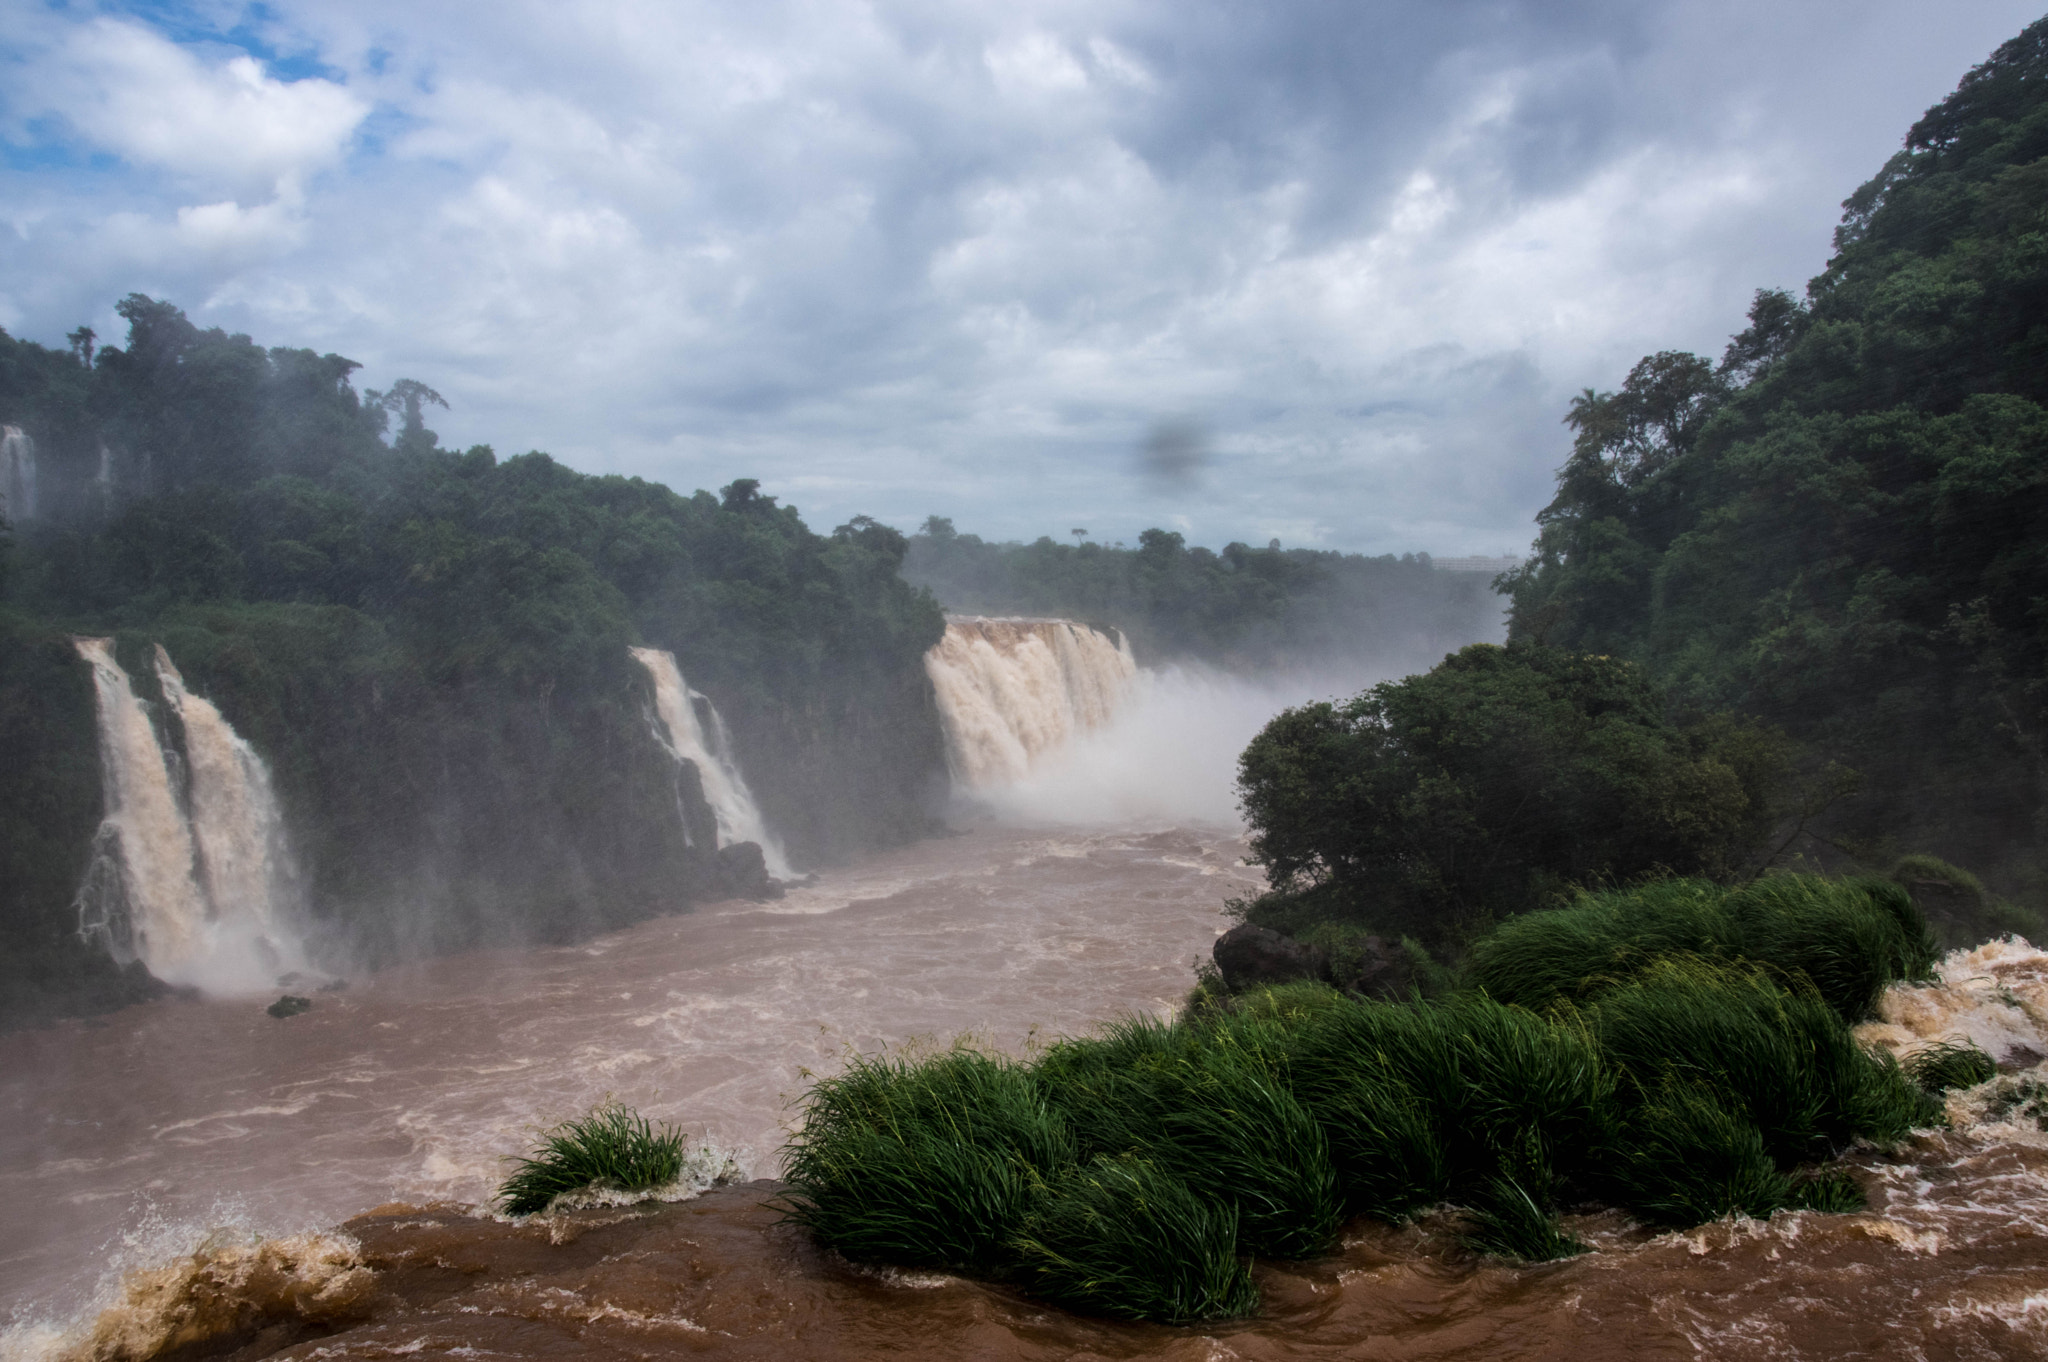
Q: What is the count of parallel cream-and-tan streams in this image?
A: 2